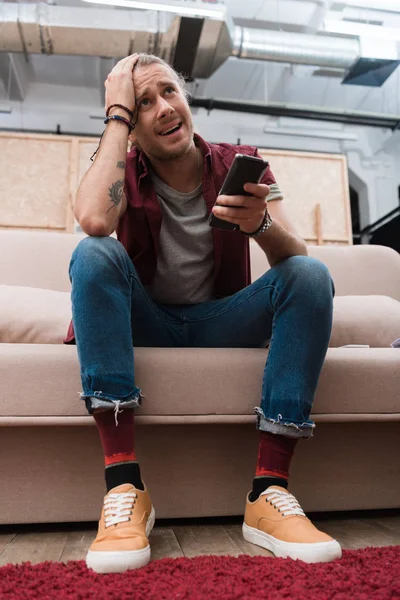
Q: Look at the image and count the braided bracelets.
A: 2